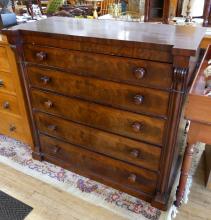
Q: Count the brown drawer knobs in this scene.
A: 10